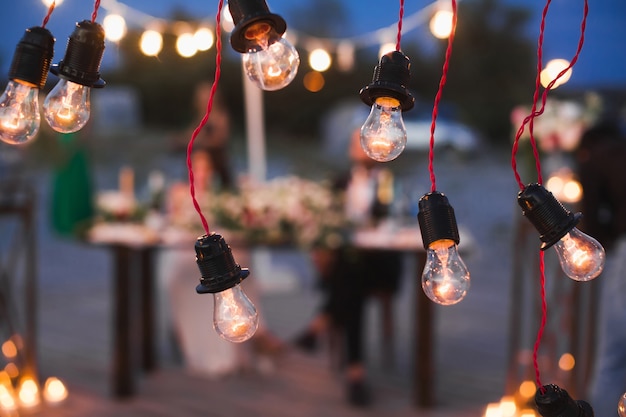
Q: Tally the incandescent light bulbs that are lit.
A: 7